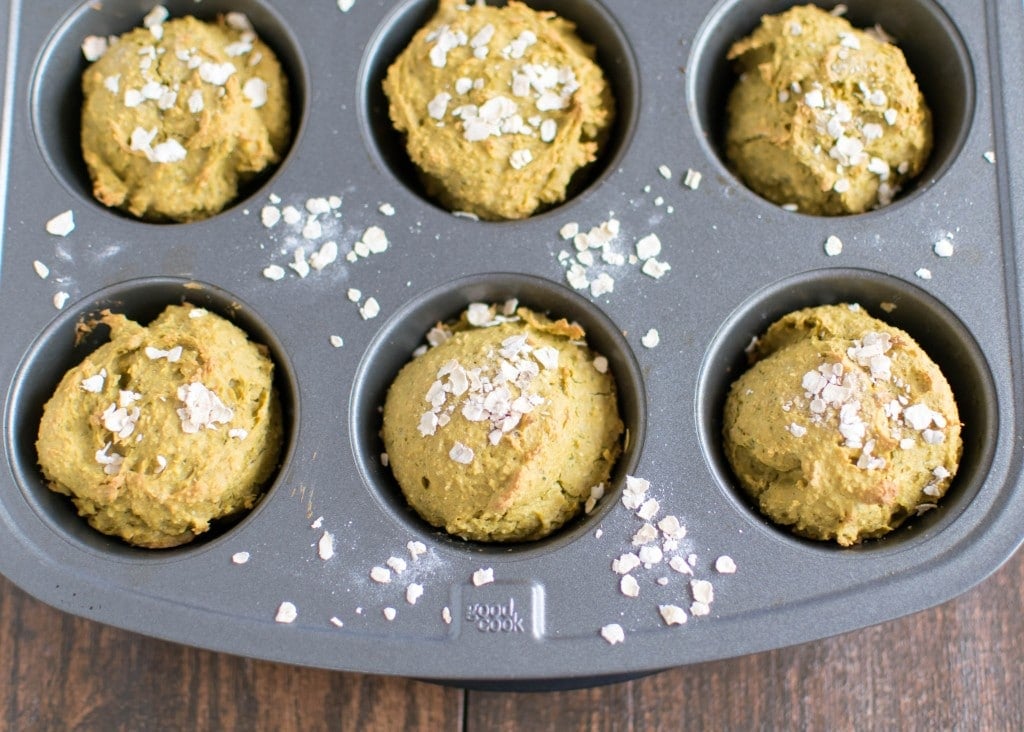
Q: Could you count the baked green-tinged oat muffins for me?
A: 6